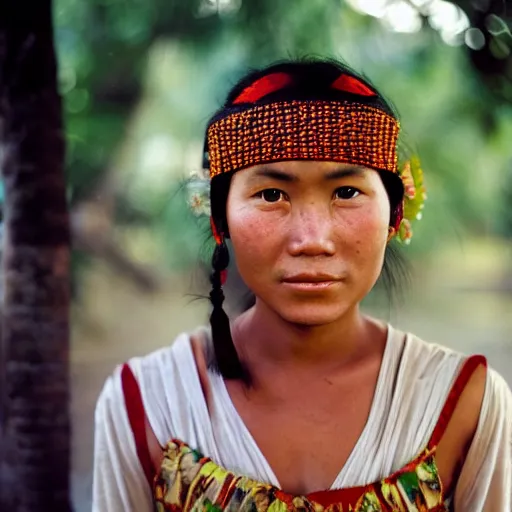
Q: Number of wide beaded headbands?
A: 1